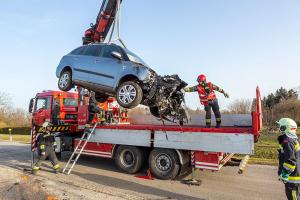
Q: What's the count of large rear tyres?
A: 2